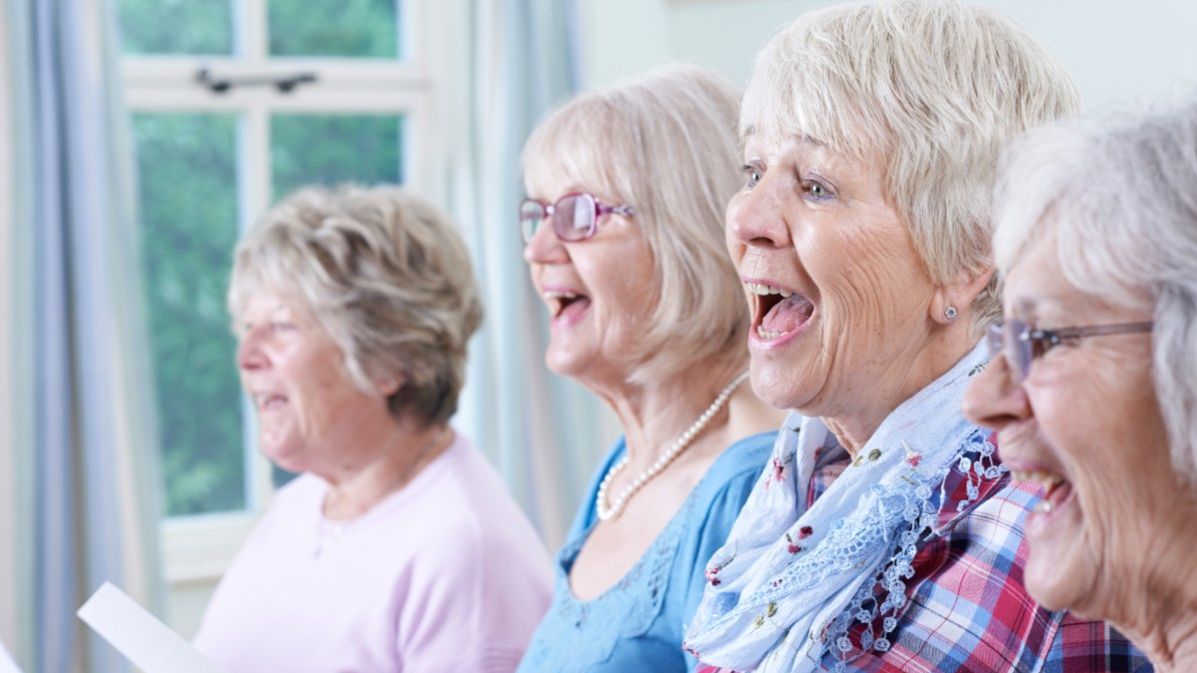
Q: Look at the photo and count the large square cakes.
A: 0